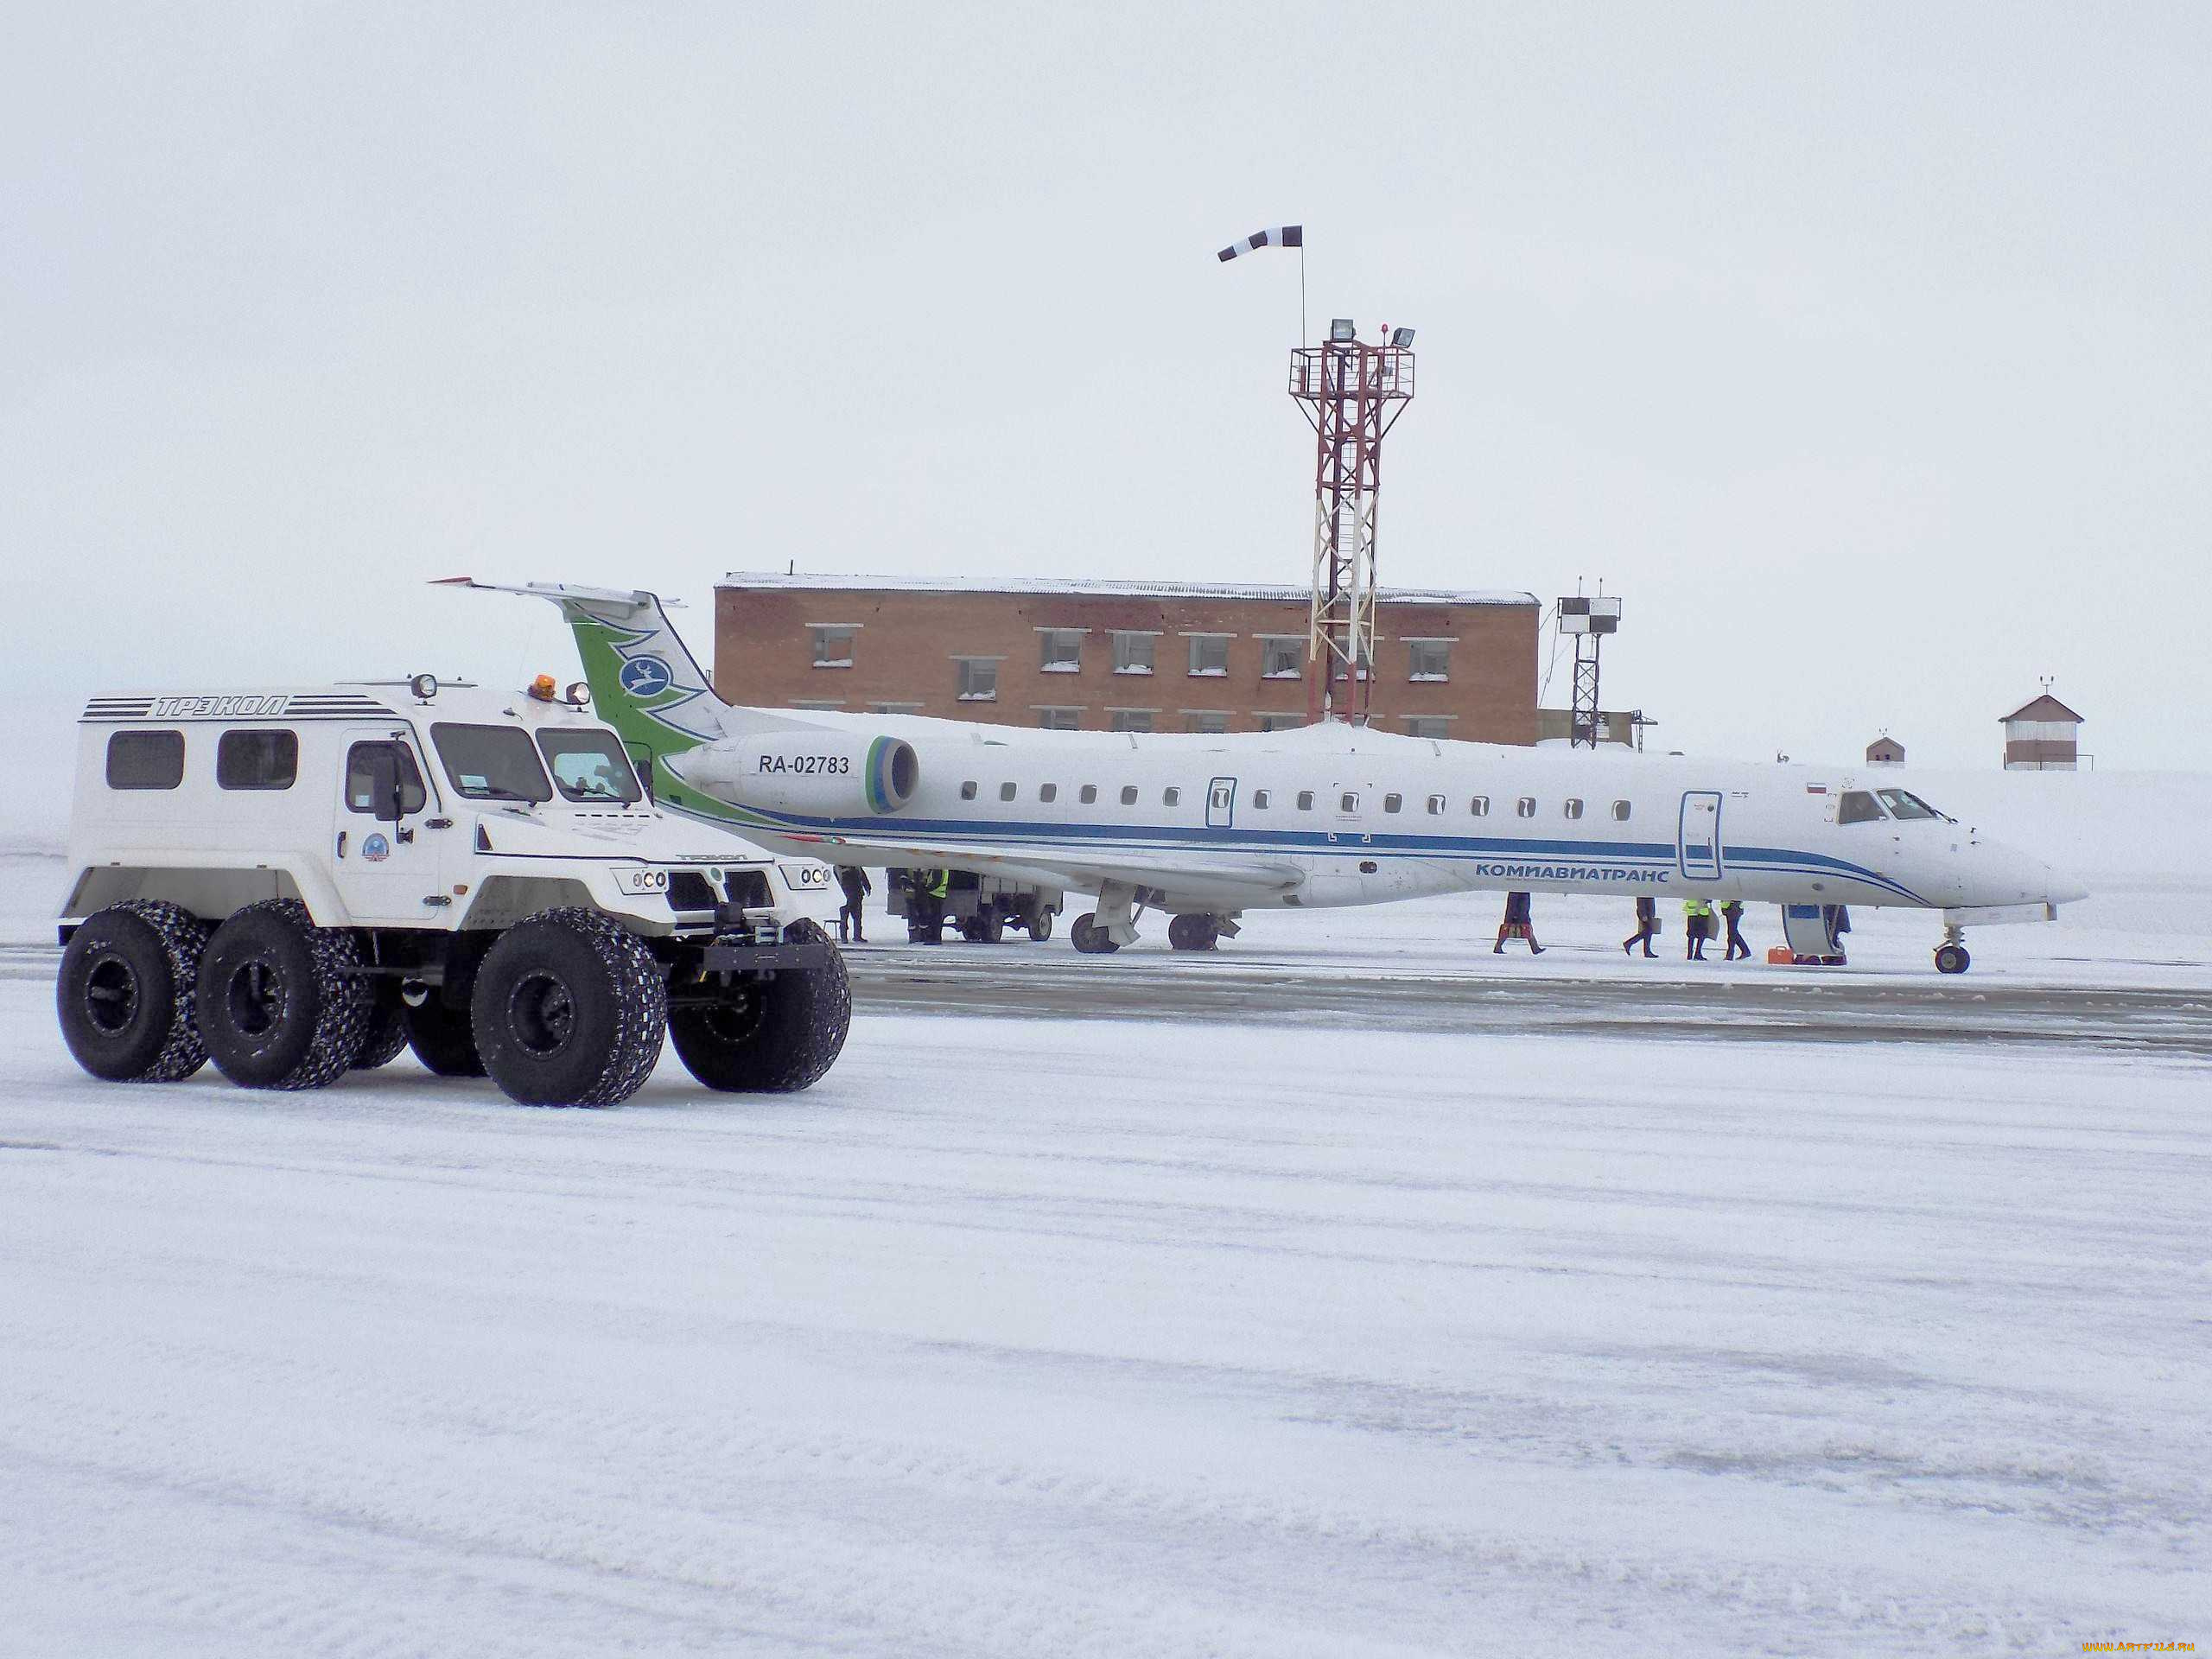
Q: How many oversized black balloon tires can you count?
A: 6